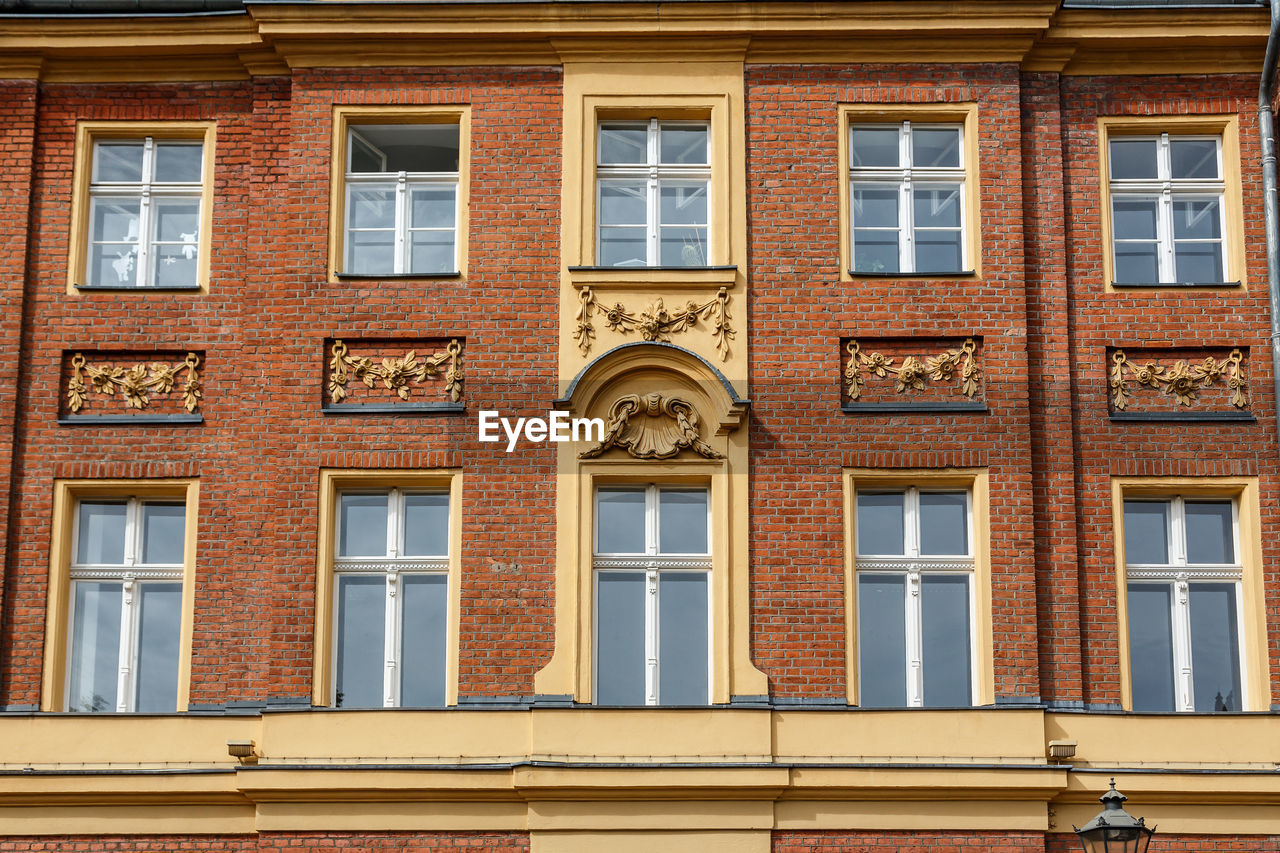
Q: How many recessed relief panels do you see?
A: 4